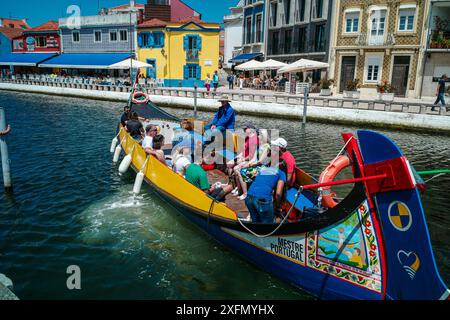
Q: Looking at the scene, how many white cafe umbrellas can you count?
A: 4